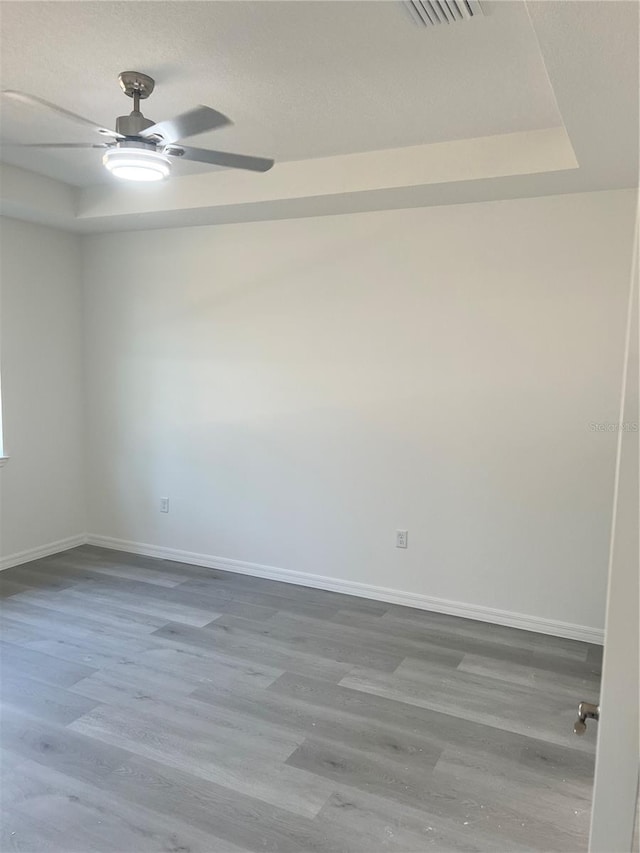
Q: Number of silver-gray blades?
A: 4